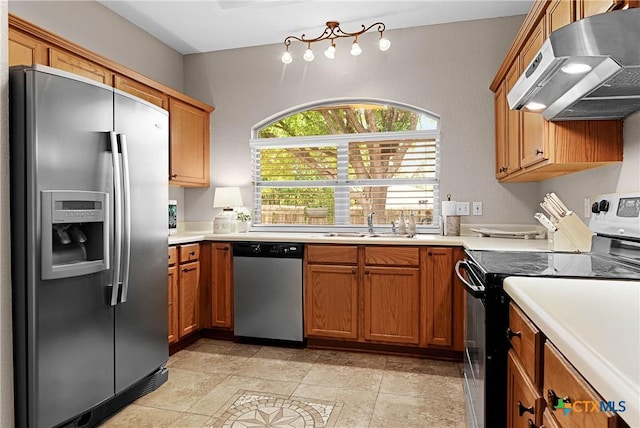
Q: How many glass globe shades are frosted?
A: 5